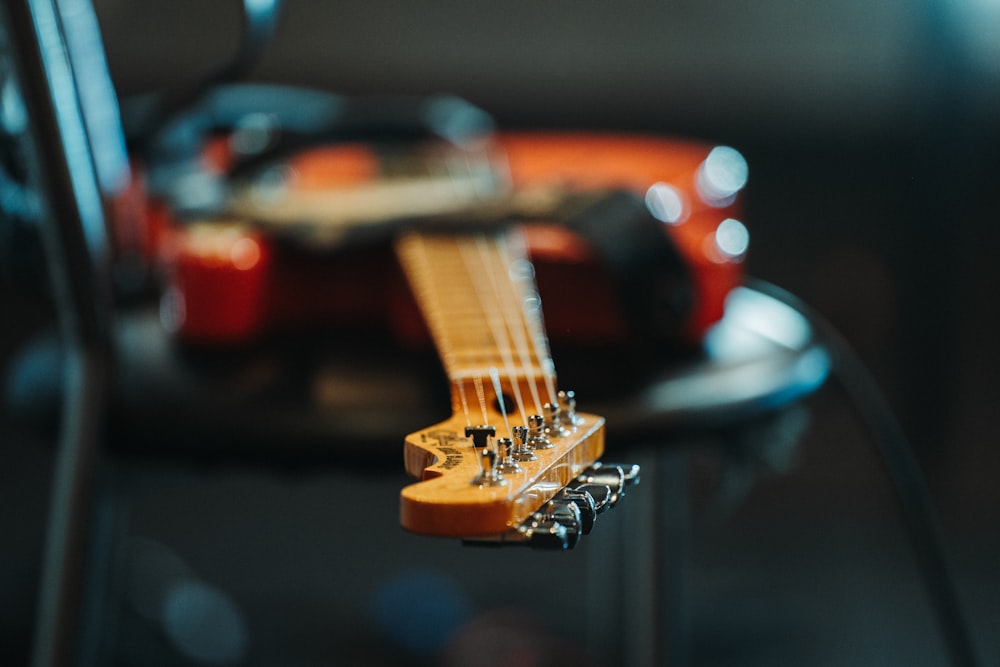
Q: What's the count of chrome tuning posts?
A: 6